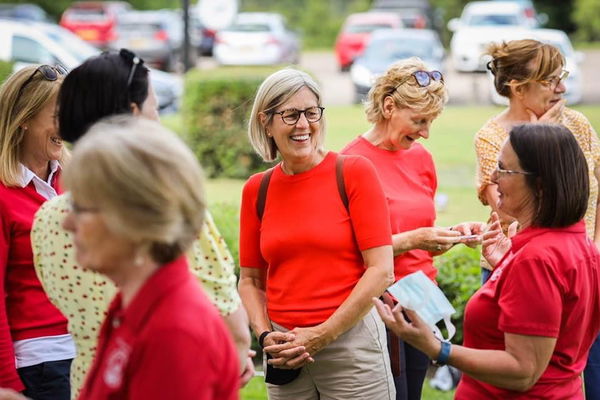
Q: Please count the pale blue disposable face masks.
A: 1